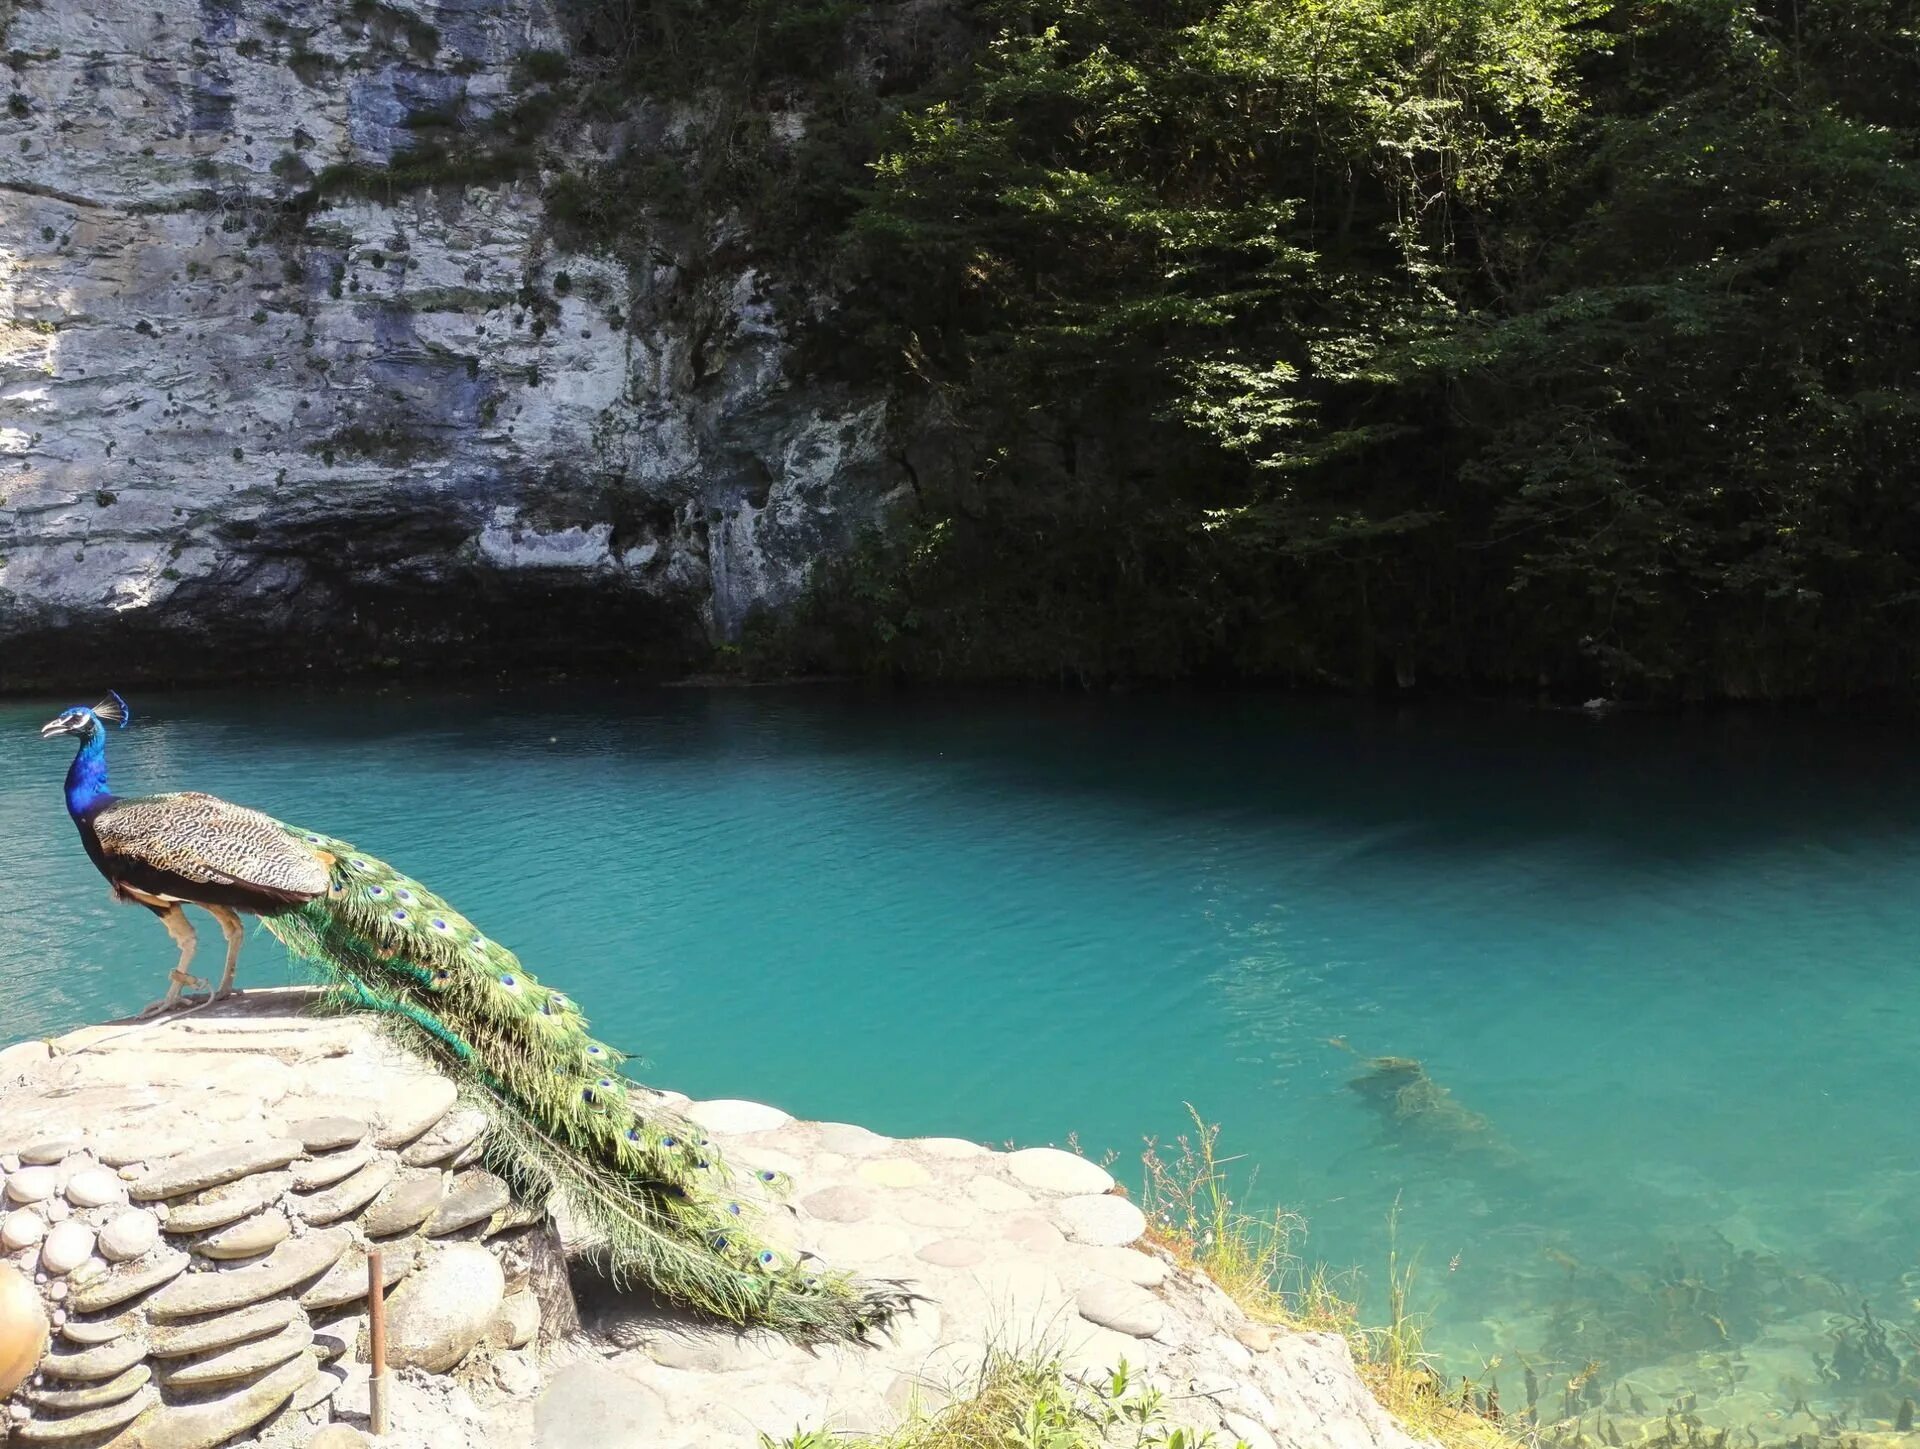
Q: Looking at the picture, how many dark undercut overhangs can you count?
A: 1